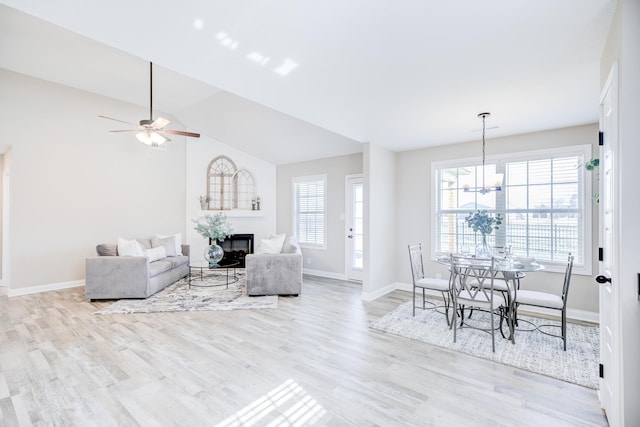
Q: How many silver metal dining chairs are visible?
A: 4